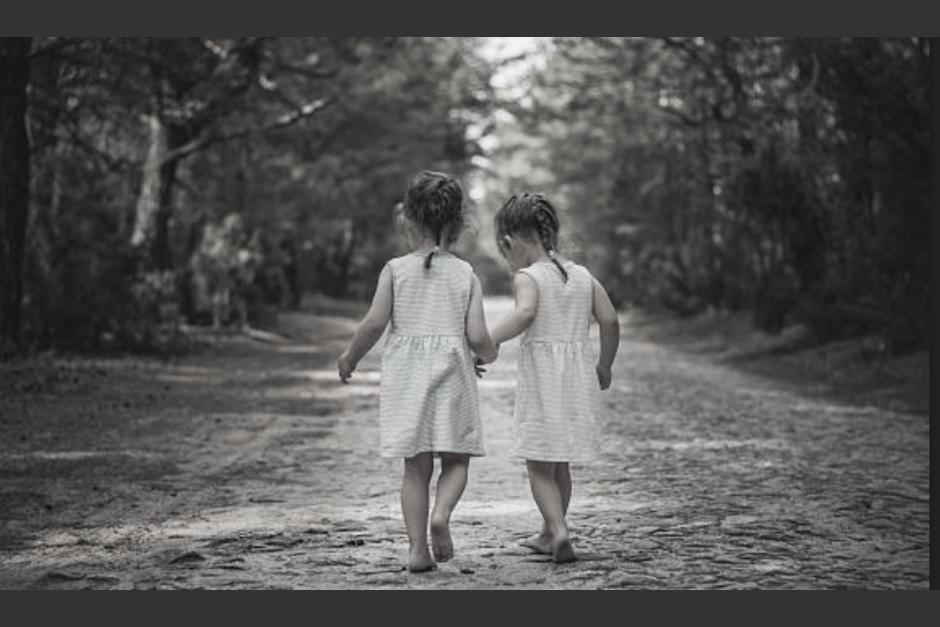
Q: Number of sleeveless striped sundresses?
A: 2